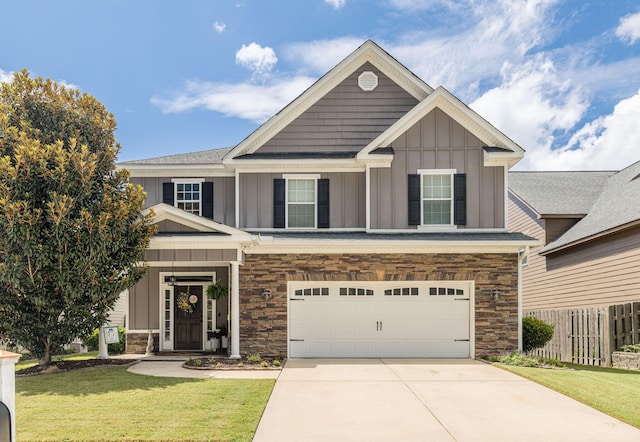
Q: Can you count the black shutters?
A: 6